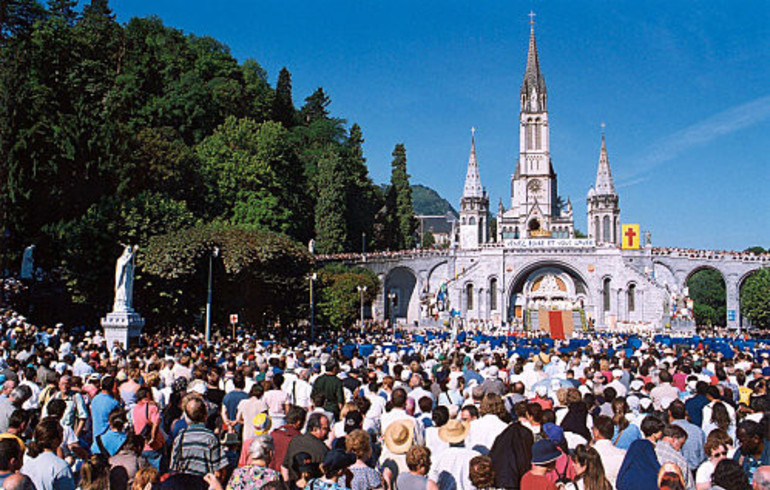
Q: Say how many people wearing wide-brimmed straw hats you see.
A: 2